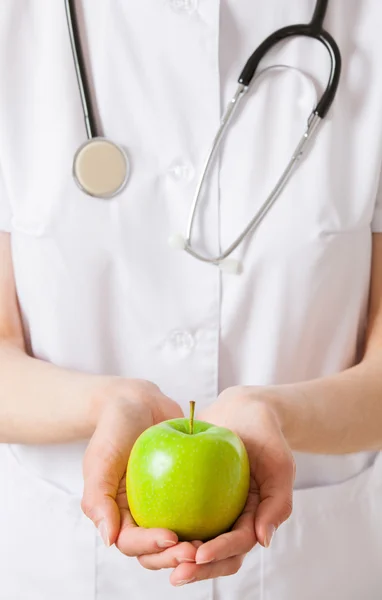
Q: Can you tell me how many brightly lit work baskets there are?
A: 0